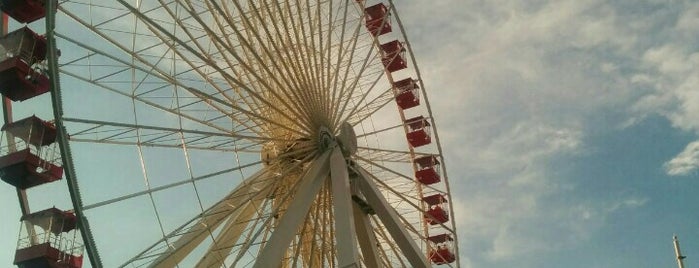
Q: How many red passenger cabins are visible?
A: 11